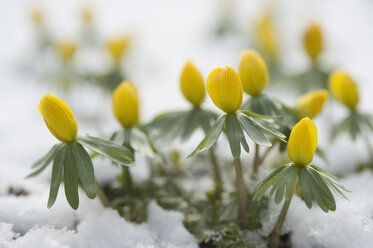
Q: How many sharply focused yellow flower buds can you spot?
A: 3